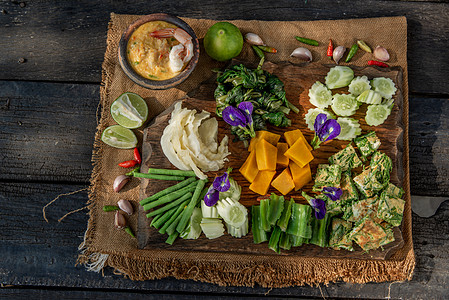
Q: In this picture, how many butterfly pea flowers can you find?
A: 8